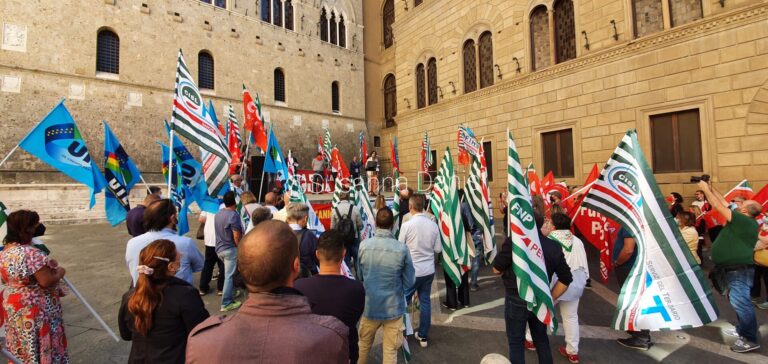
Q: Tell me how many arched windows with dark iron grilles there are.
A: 4